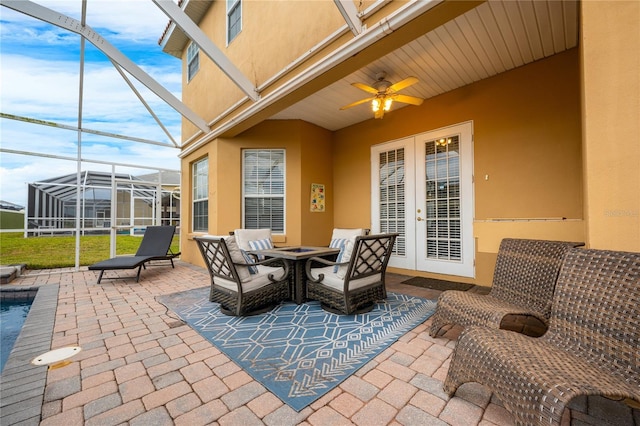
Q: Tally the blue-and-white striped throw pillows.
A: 4